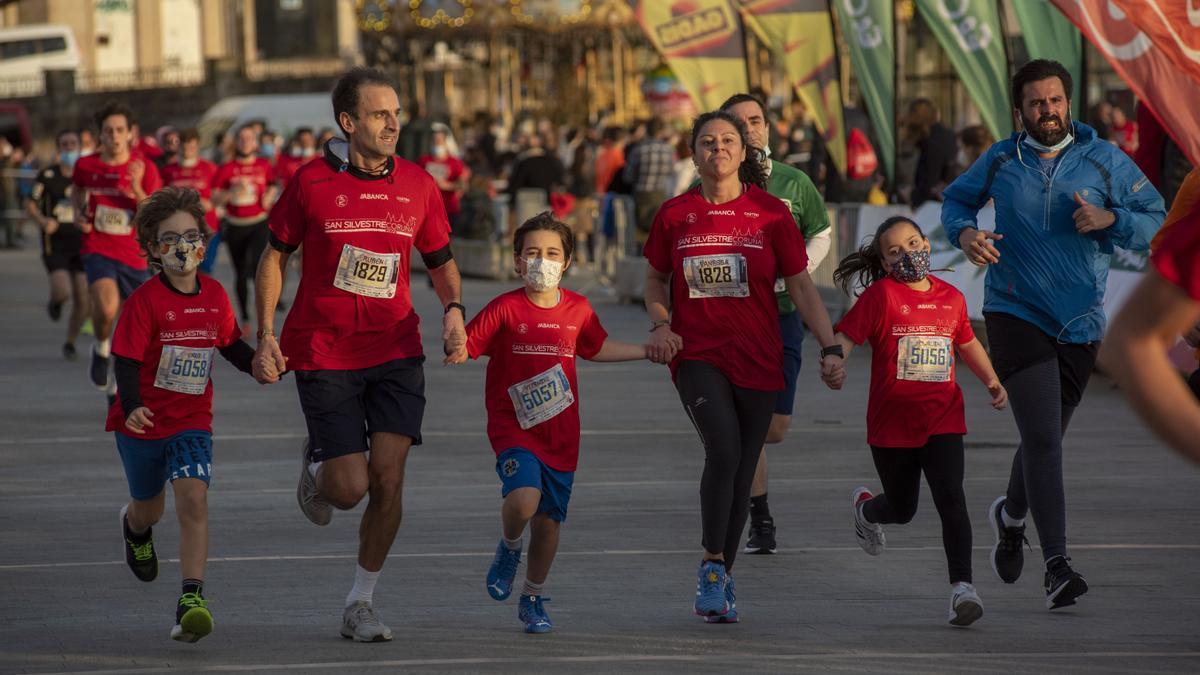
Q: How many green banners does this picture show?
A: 3